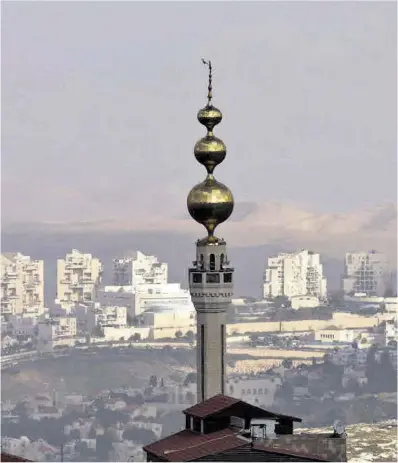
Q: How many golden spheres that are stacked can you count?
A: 3